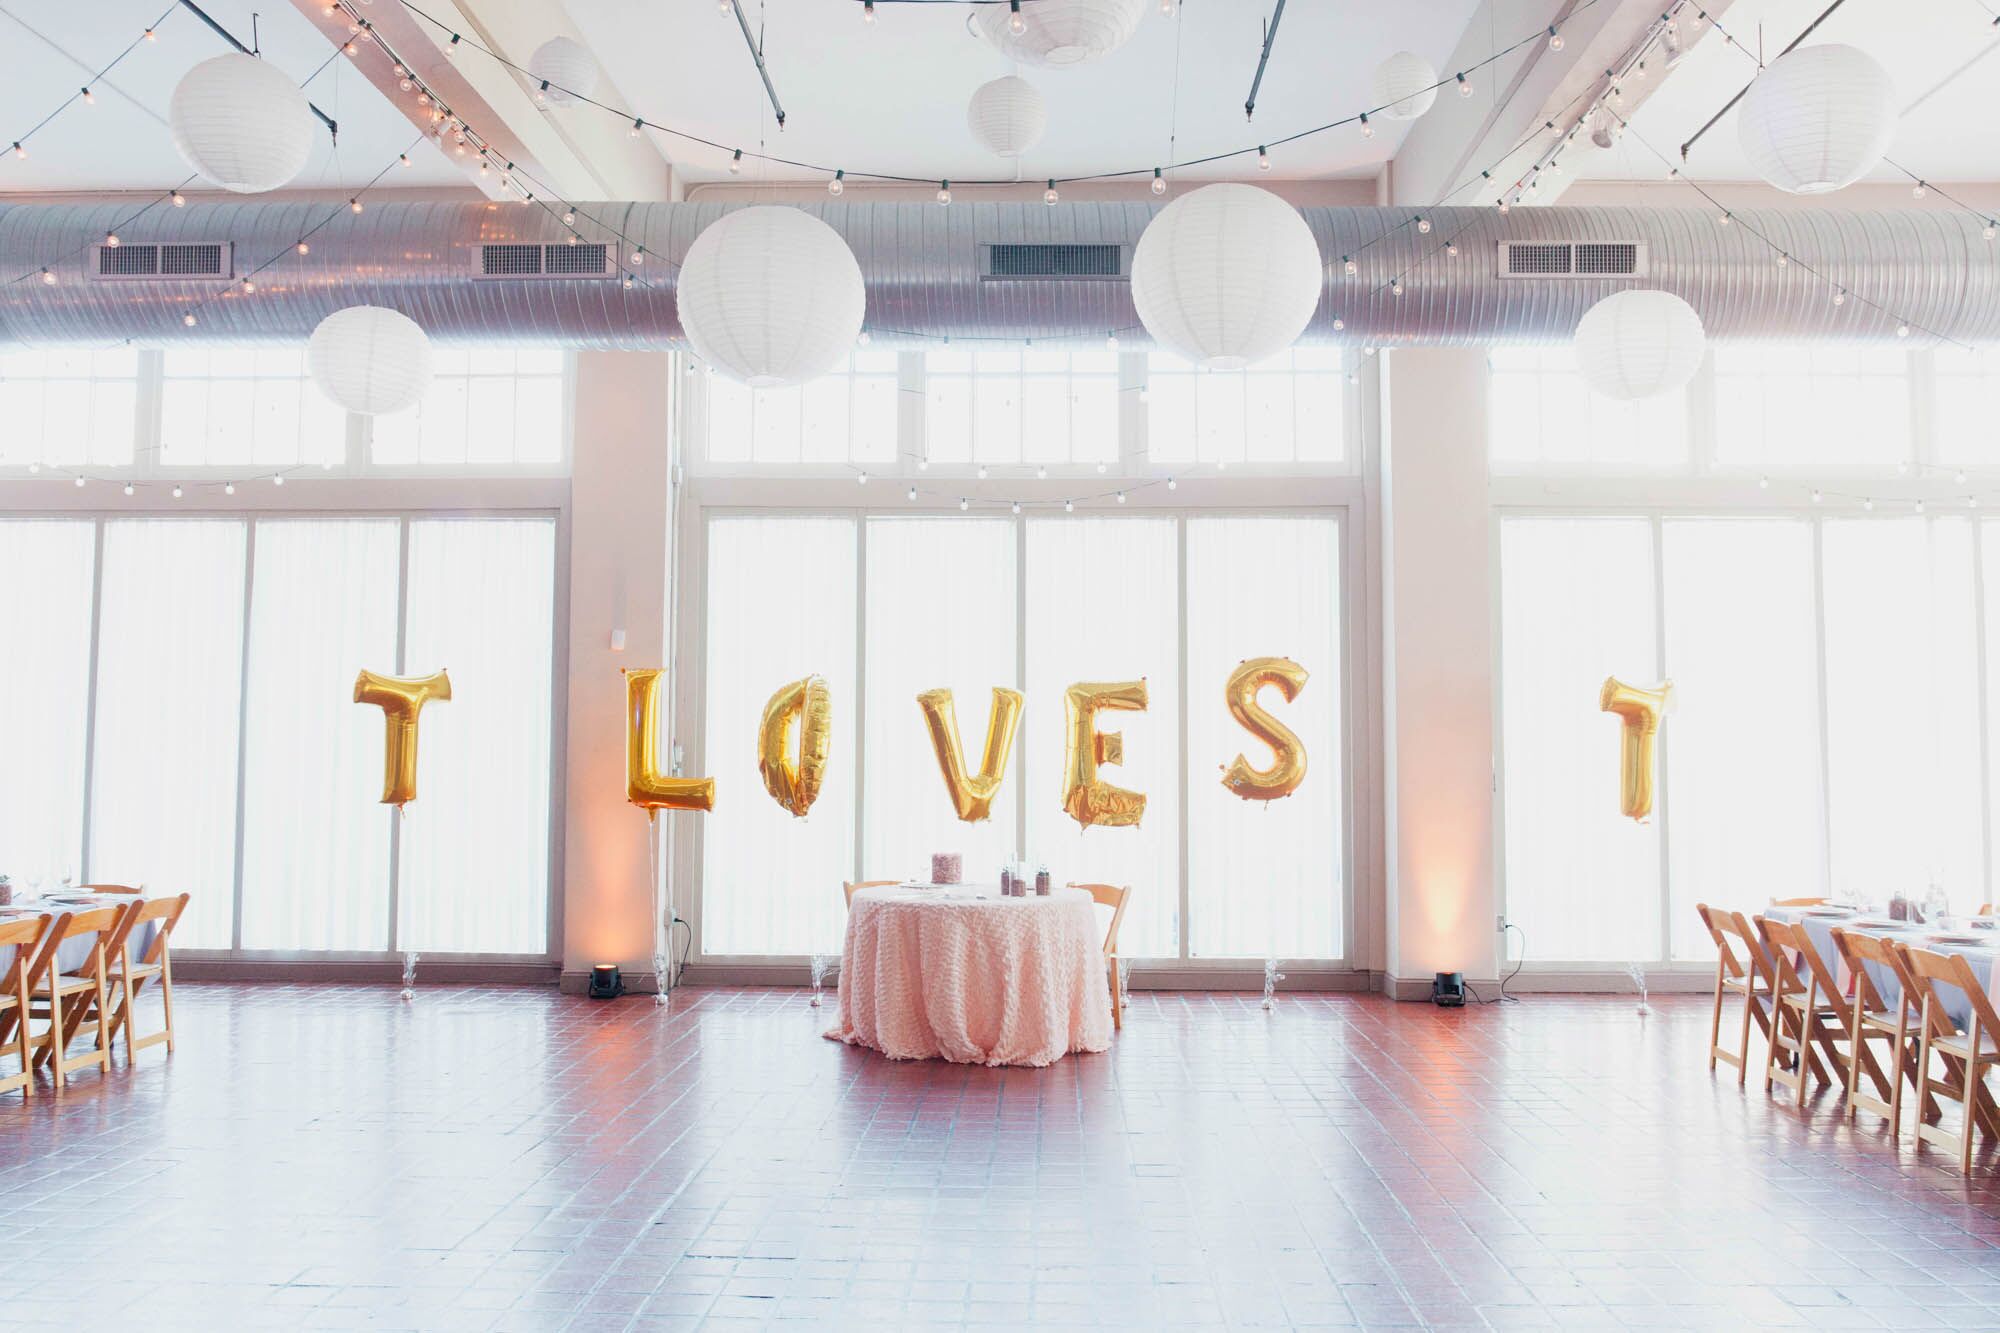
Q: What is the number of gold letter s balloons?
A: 1